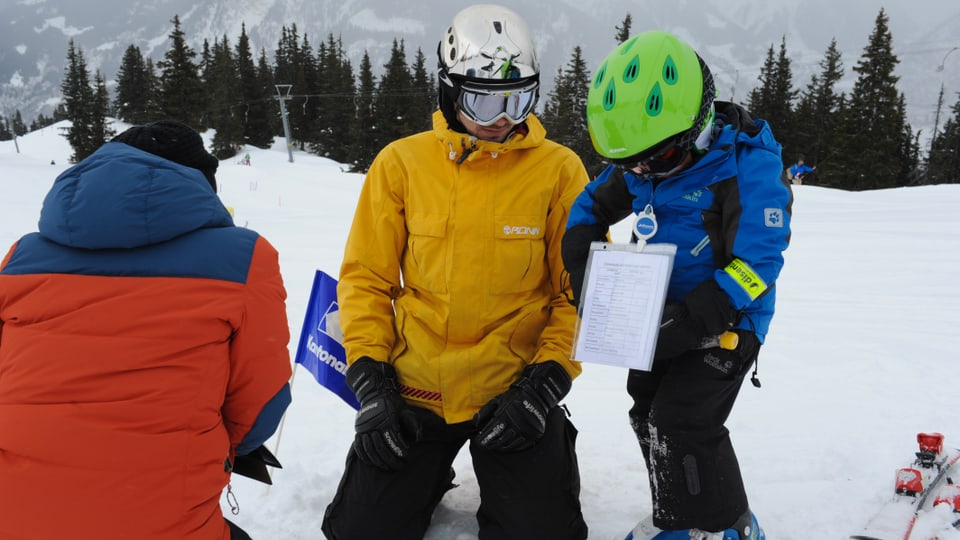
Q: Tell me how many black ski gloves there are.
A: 4